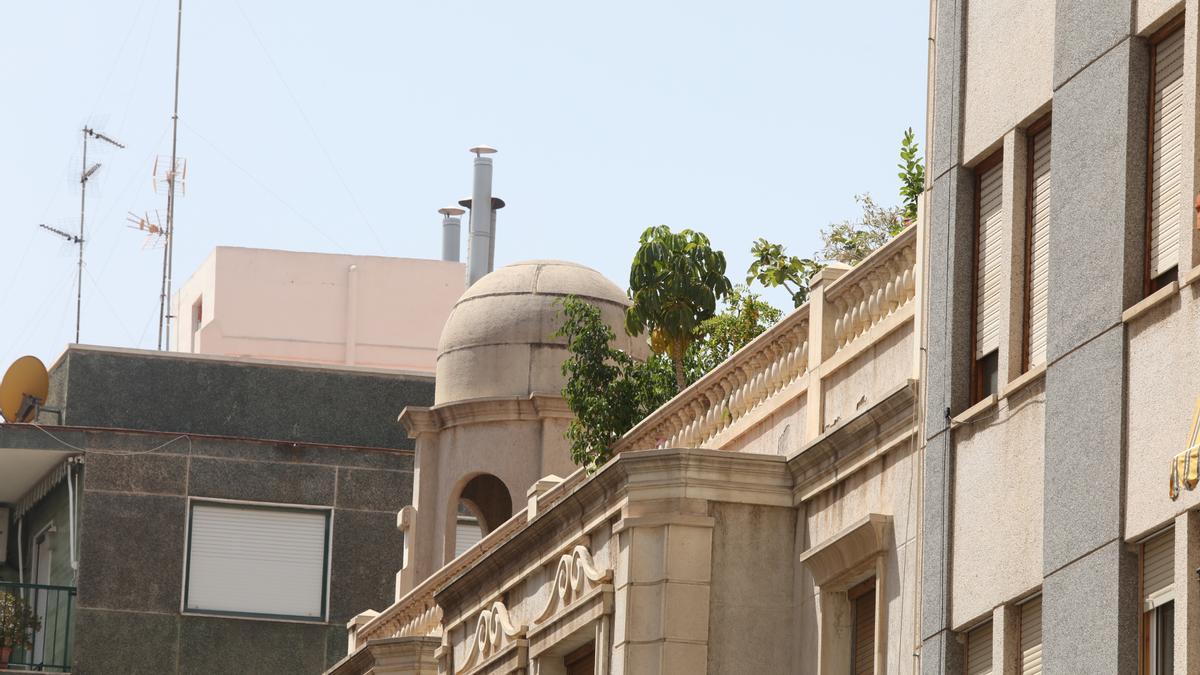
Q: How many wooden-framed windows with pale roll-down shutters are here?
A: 6